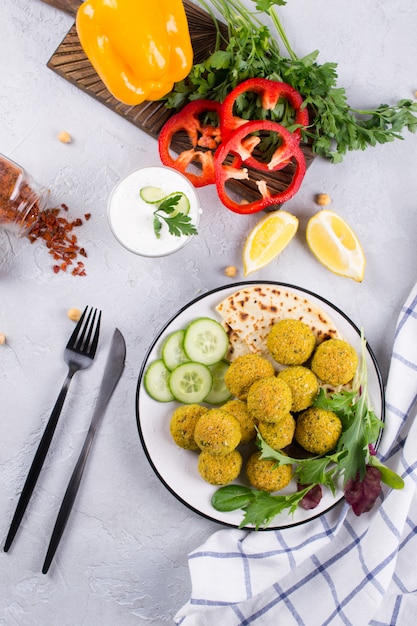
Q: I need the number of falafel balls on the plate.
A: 12